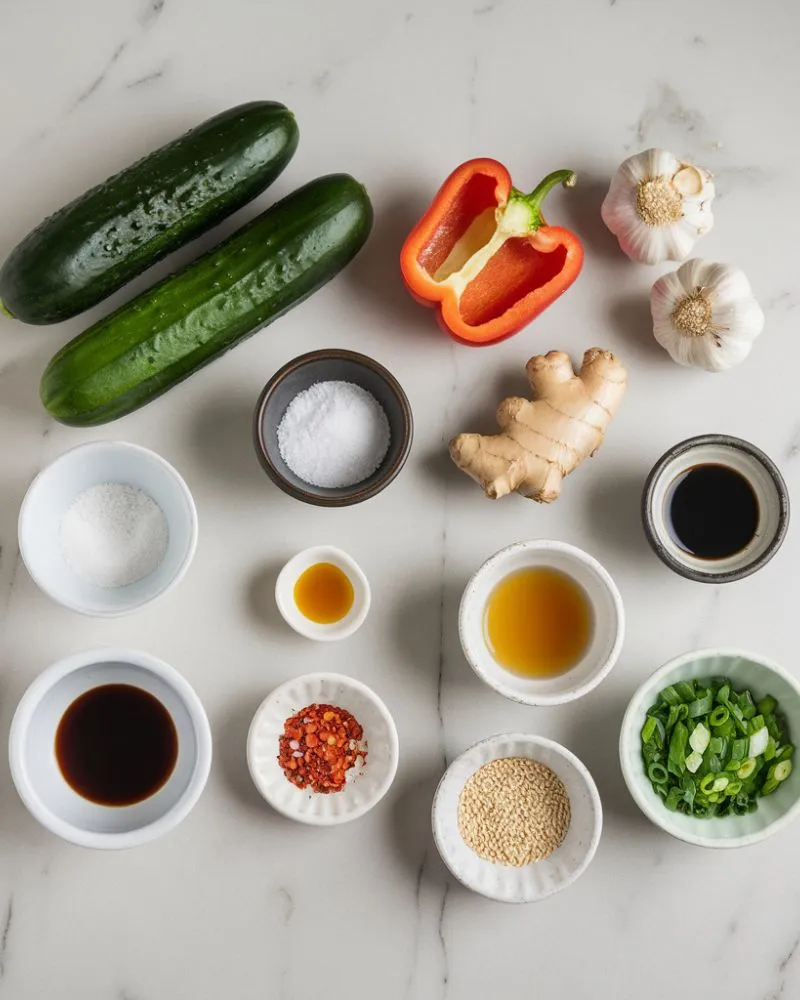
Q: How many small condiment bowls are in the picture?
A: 9